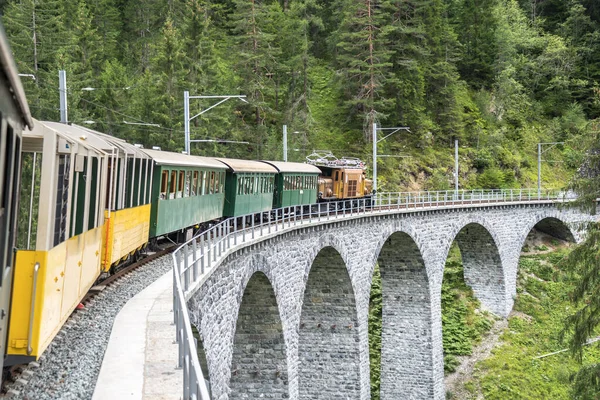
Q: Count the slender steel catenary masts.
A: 6